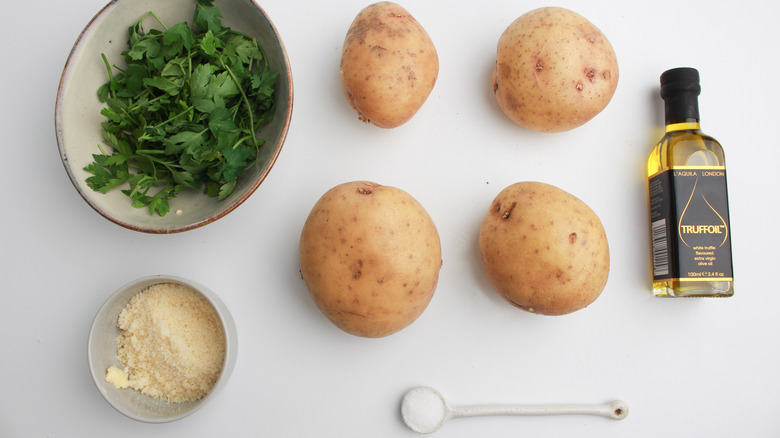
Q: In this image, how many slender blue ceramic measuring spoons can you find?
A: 0